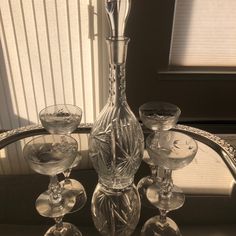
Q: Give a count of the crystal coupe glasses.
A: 4